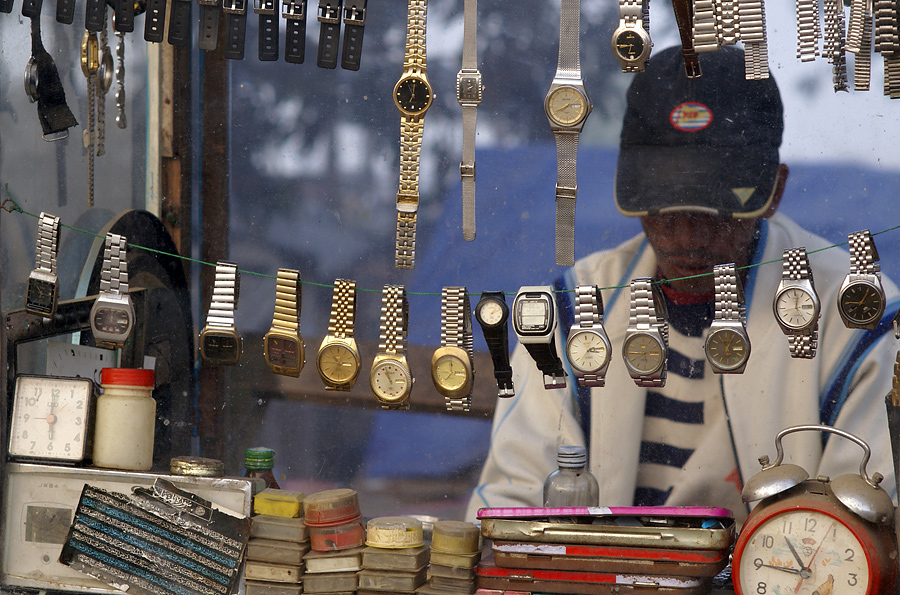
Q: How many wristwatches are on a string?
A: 14